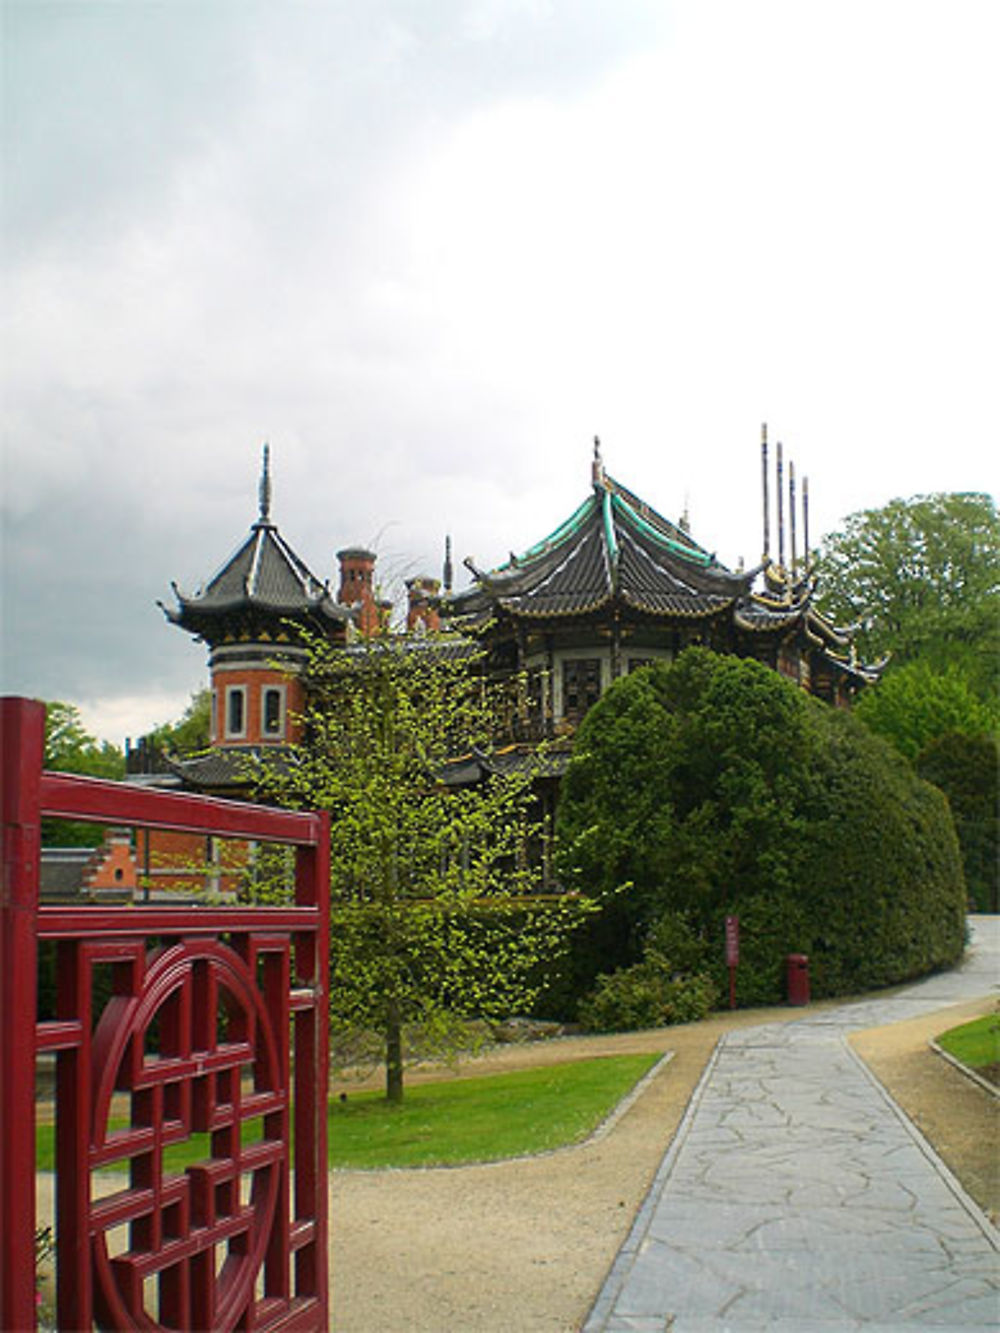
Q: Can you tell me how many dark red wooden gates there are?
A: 1